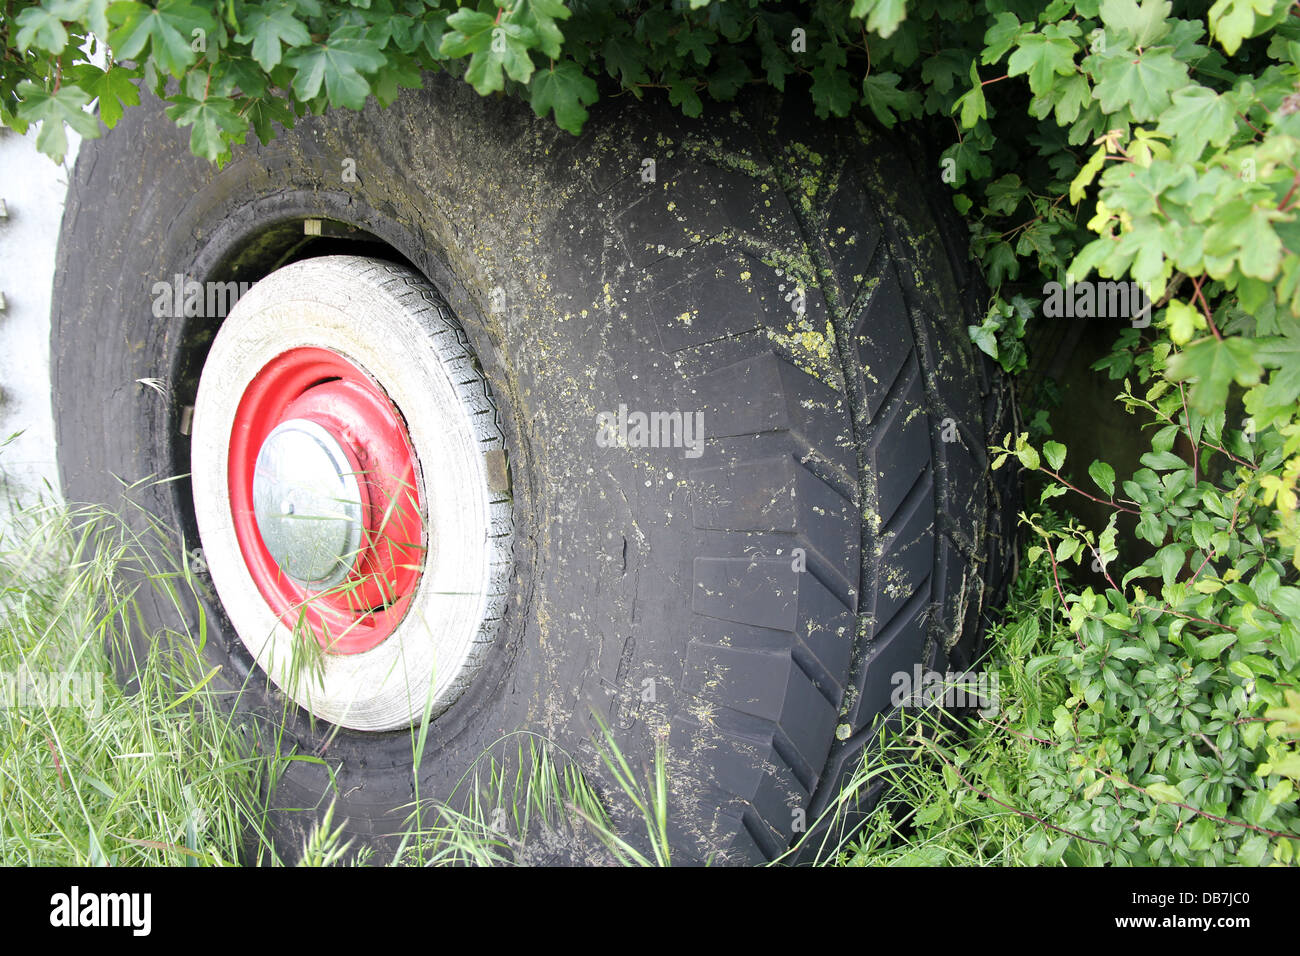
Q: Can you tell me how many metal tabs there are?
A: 3